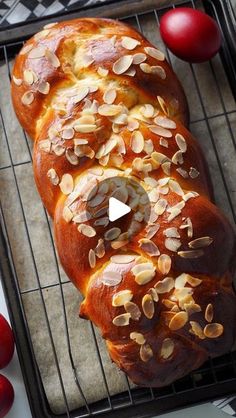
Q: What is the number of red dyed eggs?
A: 3